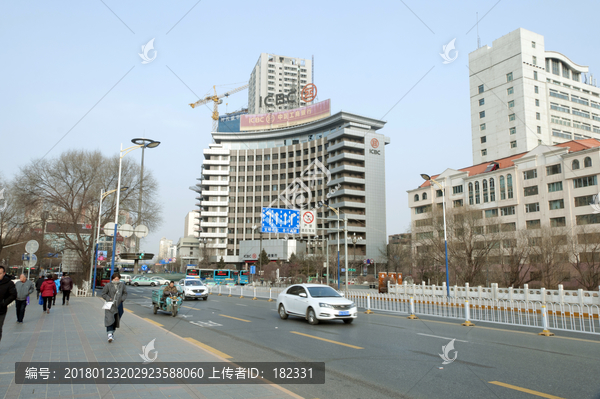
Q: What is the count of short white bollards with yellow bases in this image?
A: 10